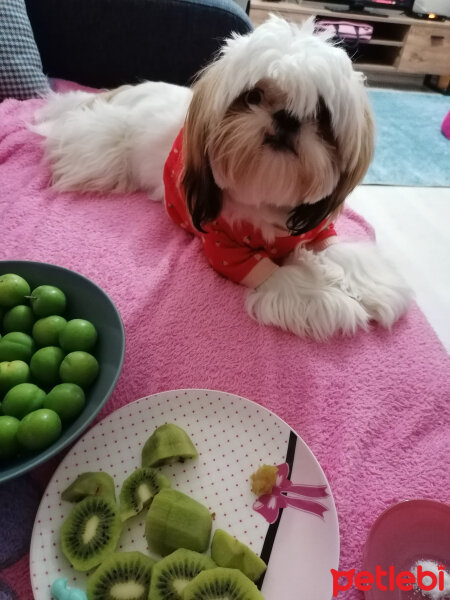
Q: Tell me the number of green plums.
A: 13